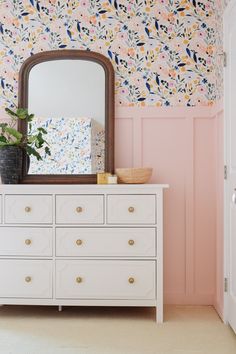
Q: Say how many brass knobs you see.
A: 9